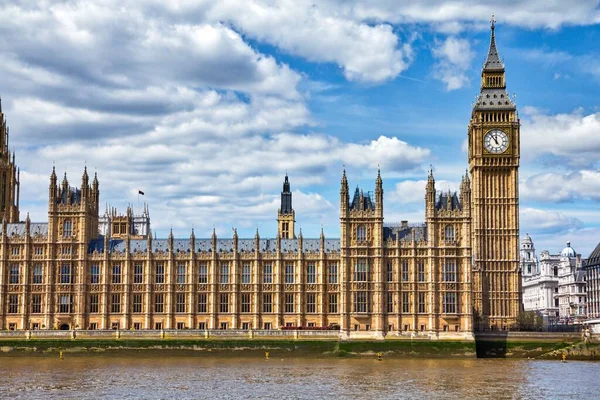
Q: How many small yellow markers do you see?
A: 4